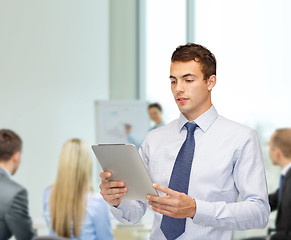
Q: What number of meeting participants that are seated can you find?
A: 3